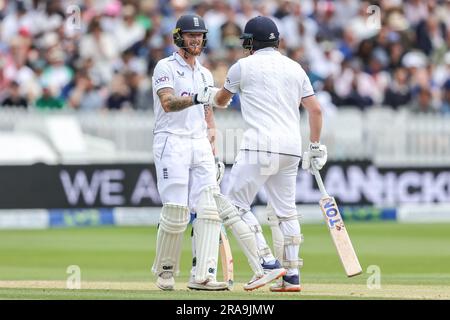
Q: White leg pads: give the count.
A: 4